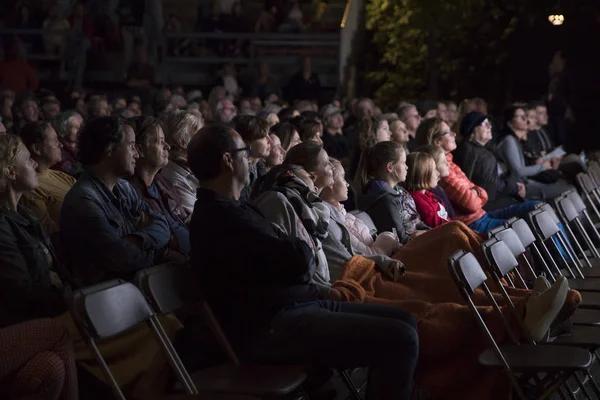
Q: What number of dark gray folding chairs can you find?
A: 12